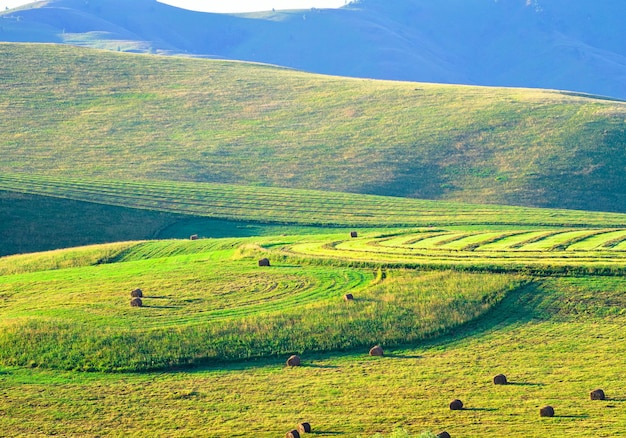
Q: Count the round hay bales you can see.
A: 15